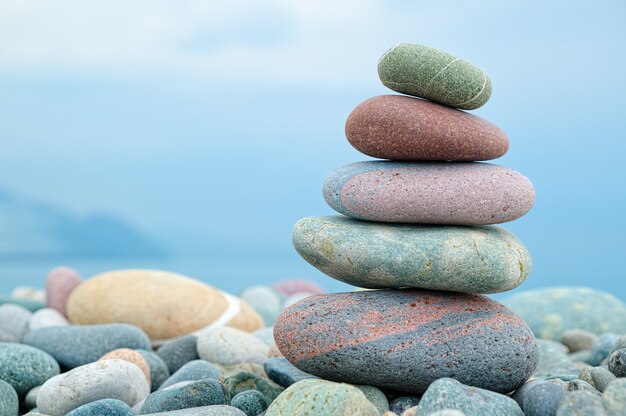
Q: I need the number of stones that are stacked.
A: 5